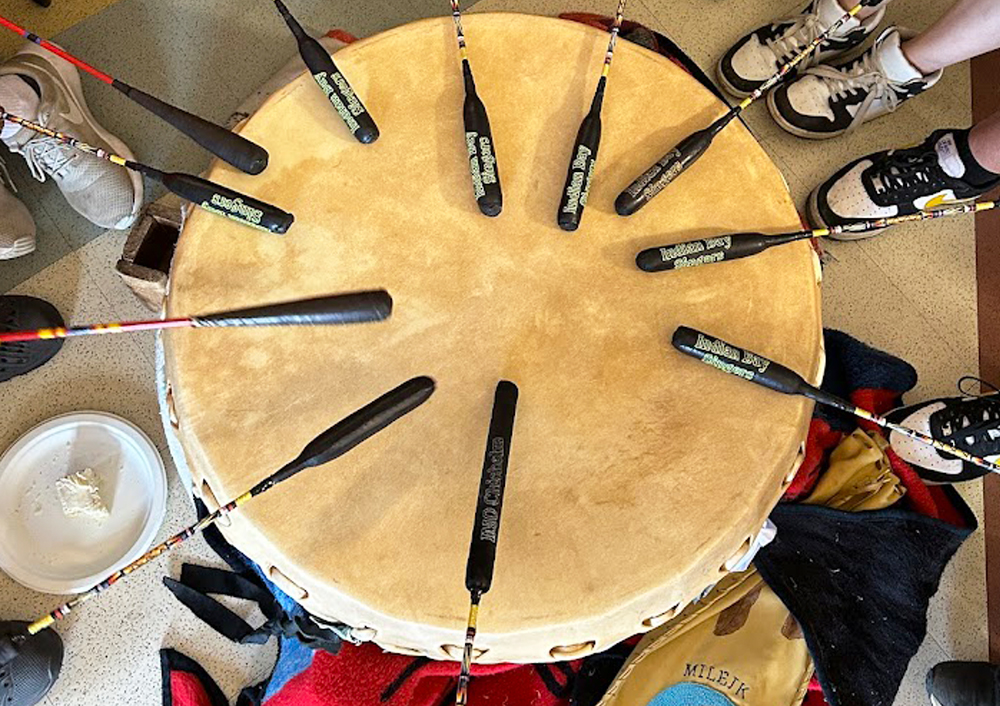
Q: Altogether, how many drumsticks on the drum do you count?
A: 11